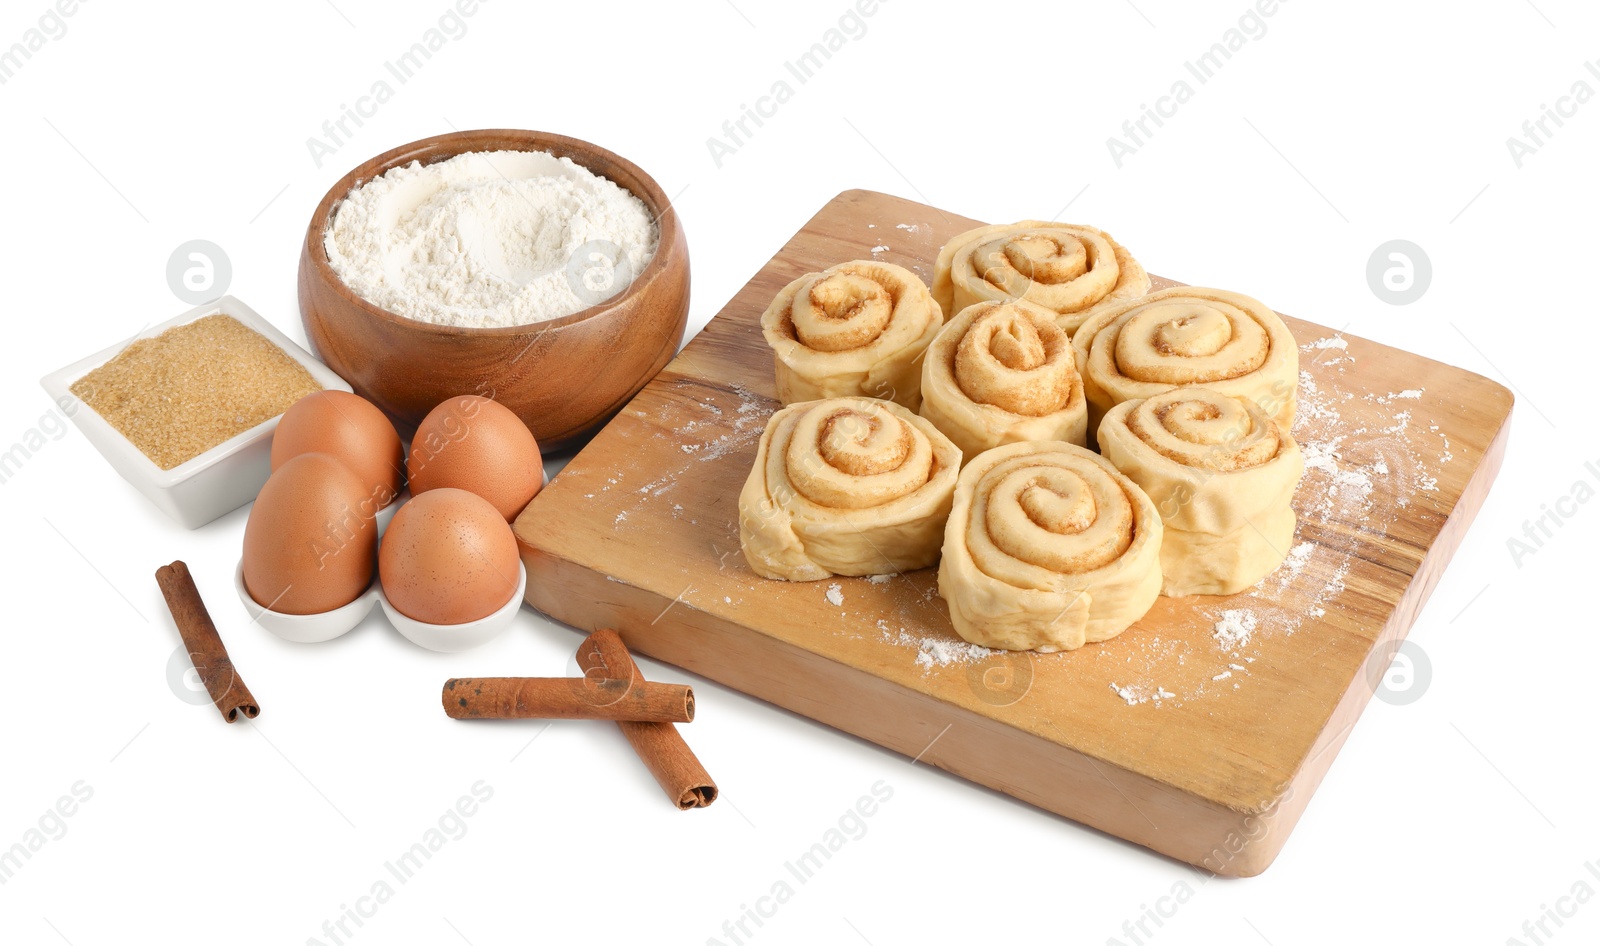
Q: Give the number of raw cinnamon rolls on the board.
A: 7